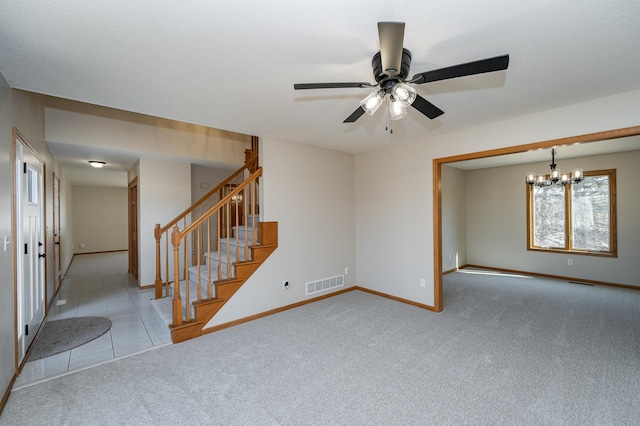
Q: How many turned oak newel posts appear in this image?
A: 2